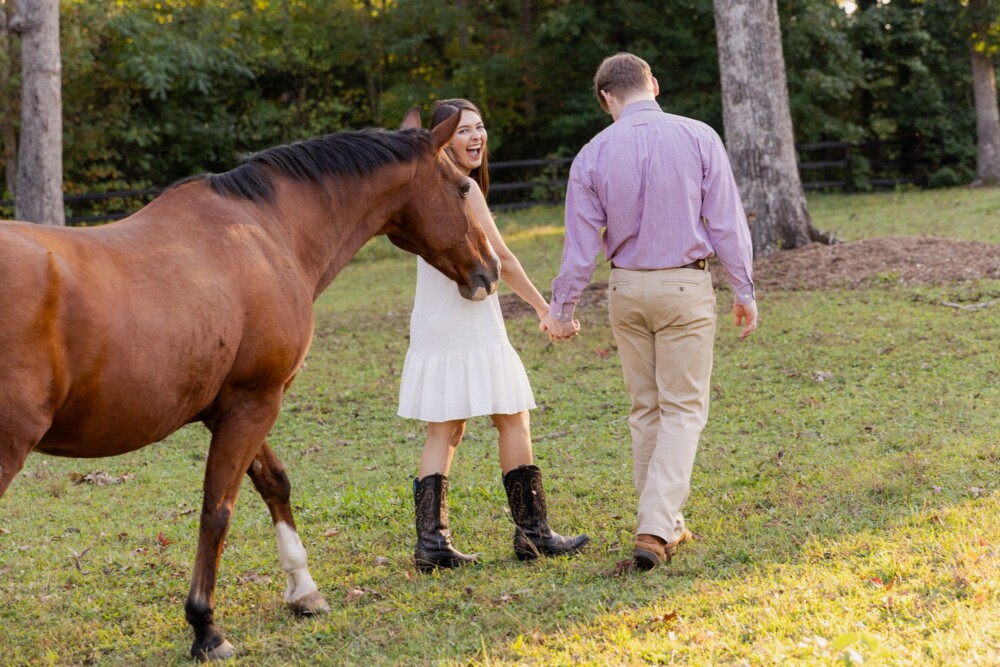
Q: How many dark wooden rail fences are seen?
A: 1